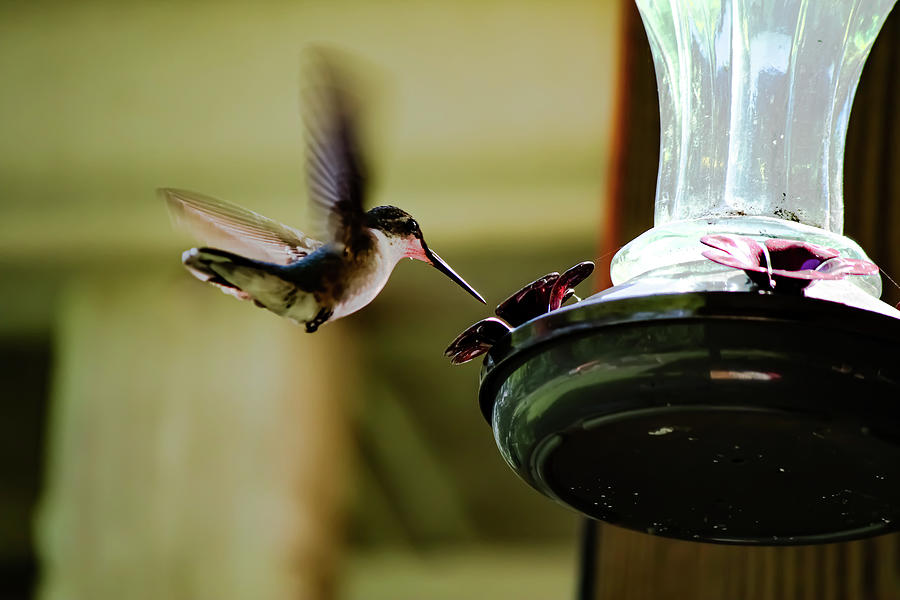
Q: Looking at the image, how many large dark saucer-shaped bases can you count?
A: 1